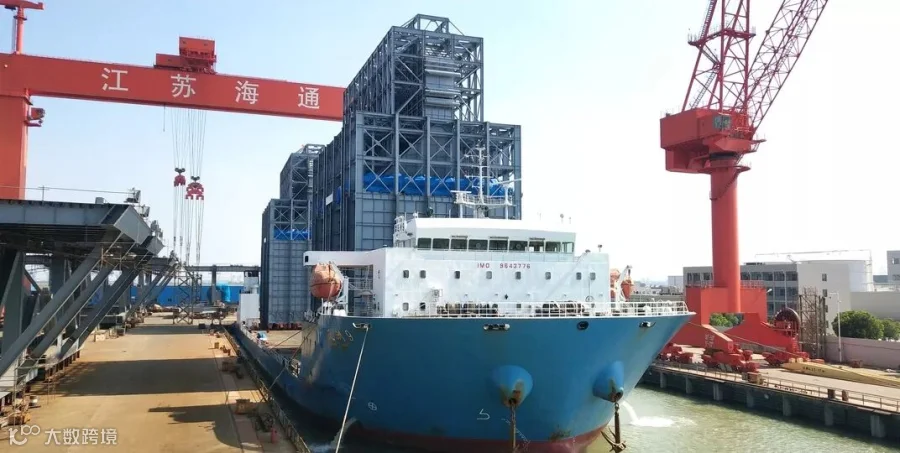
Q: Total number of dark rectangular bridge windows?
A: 9